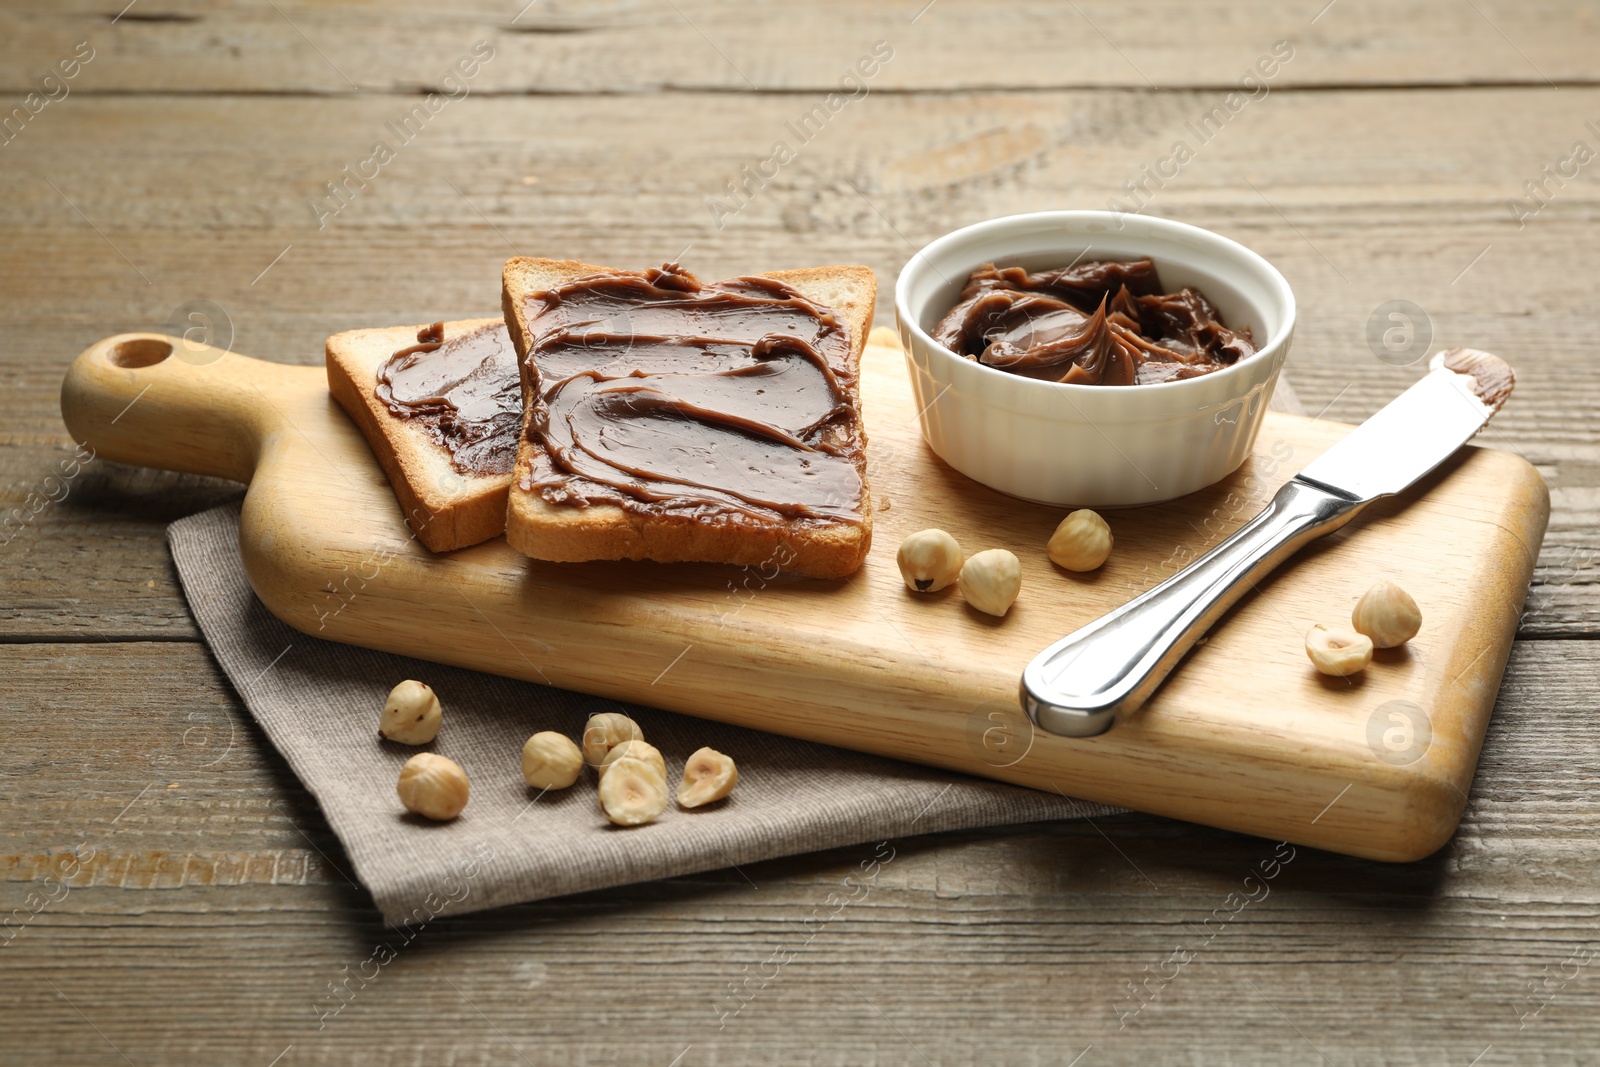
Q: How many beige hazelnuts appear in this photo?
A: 12